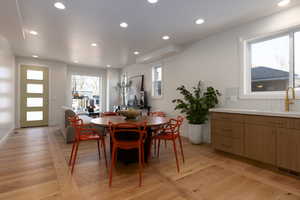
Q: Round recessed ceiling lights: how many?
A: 12